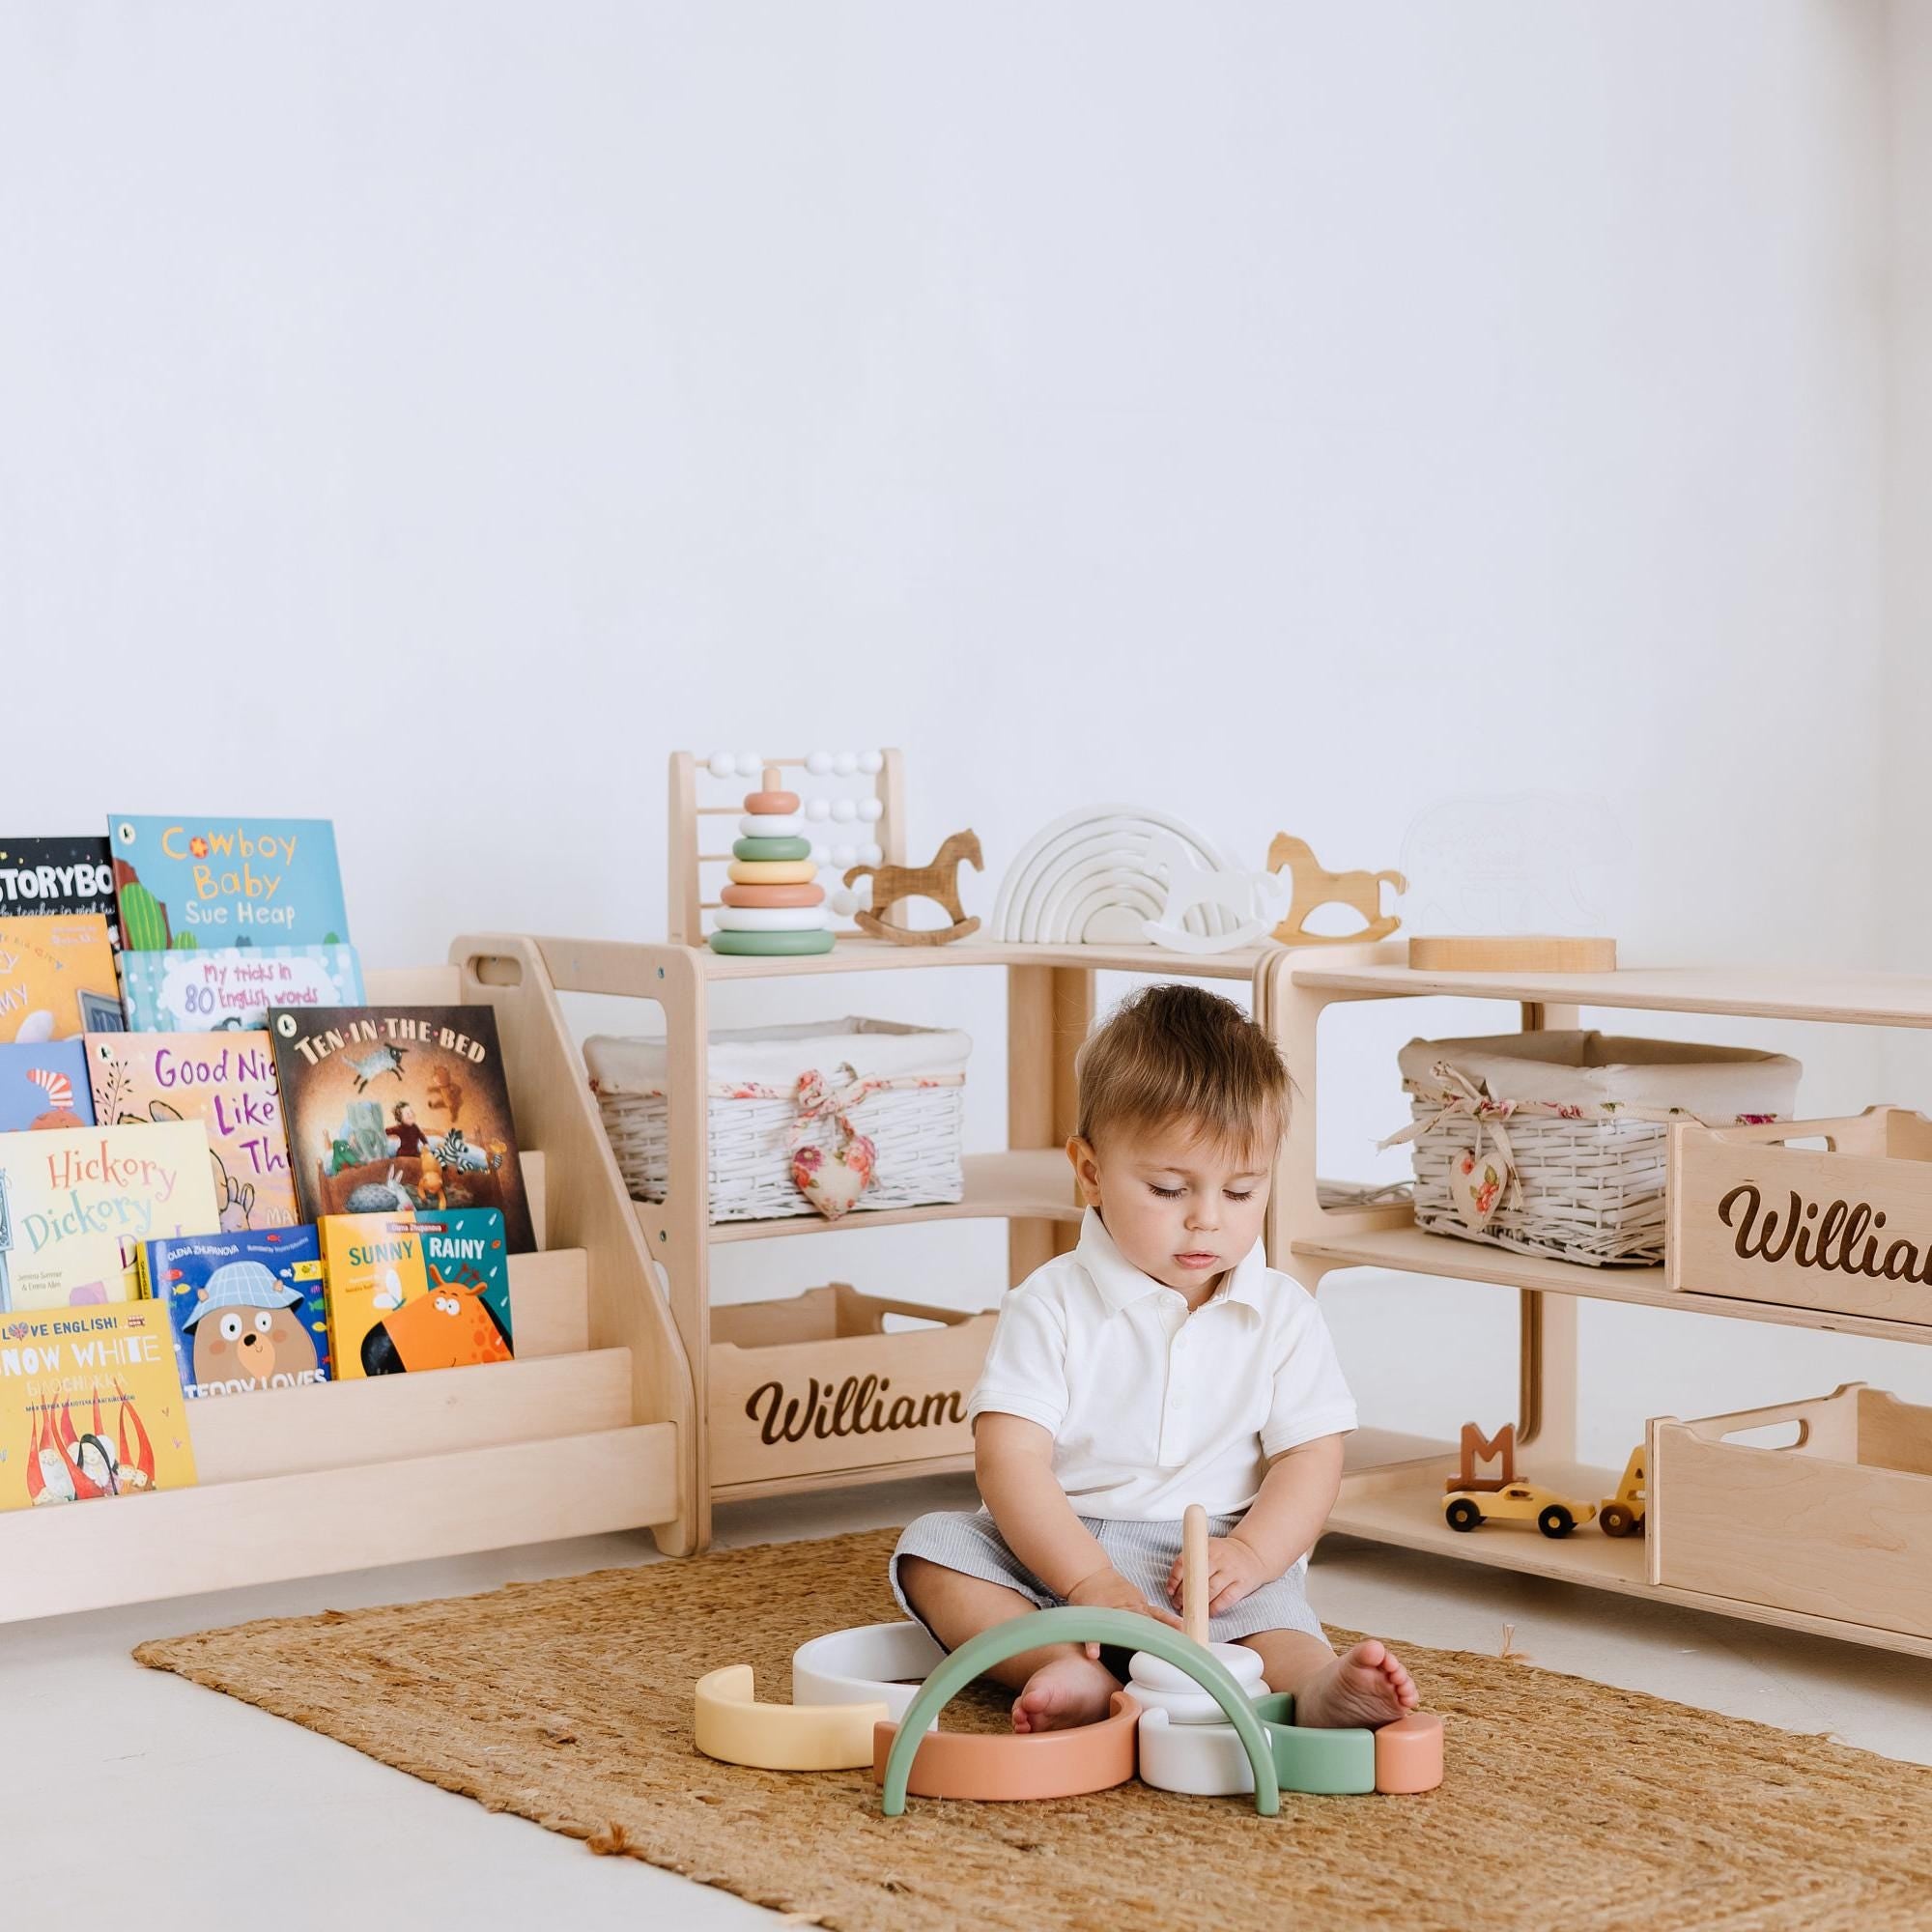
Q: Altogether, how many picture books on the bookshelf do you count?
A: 11